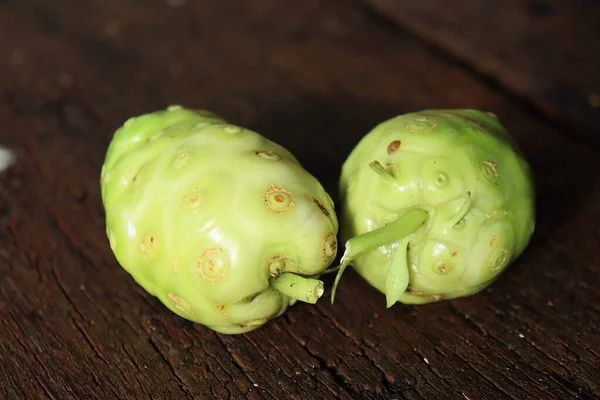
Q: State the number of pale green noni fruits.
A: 2